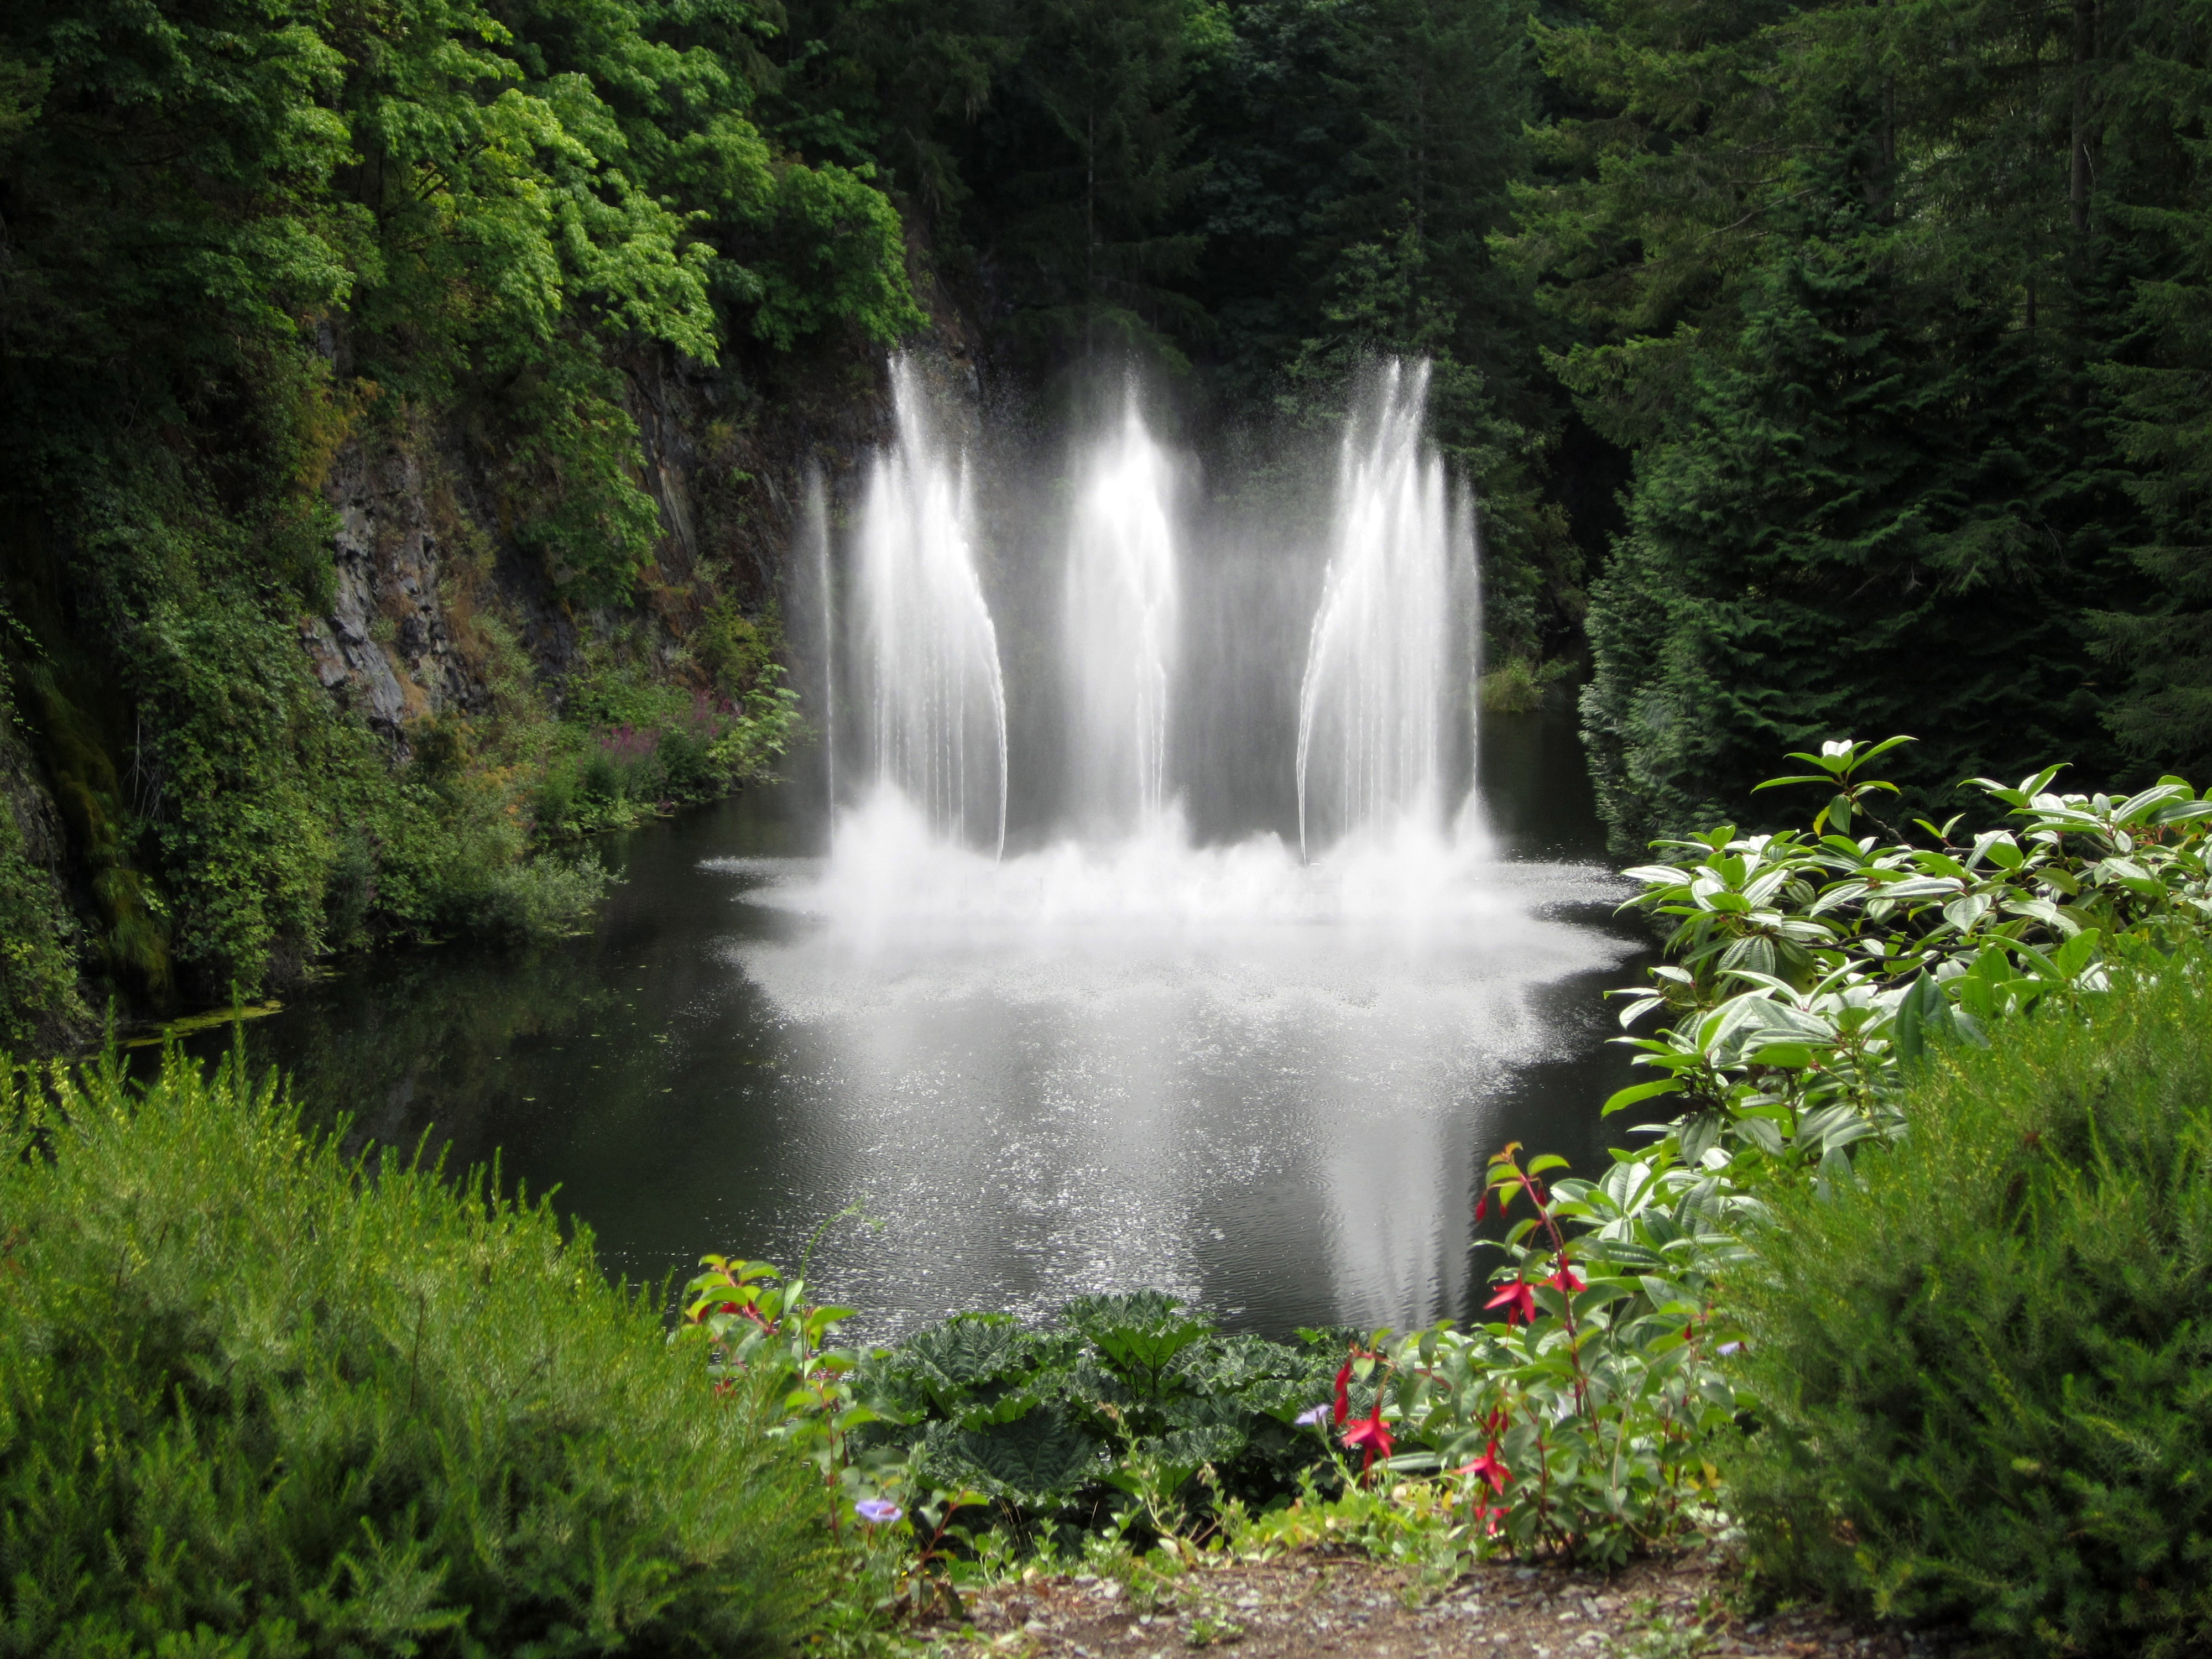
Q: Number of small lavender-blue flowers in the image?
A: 3